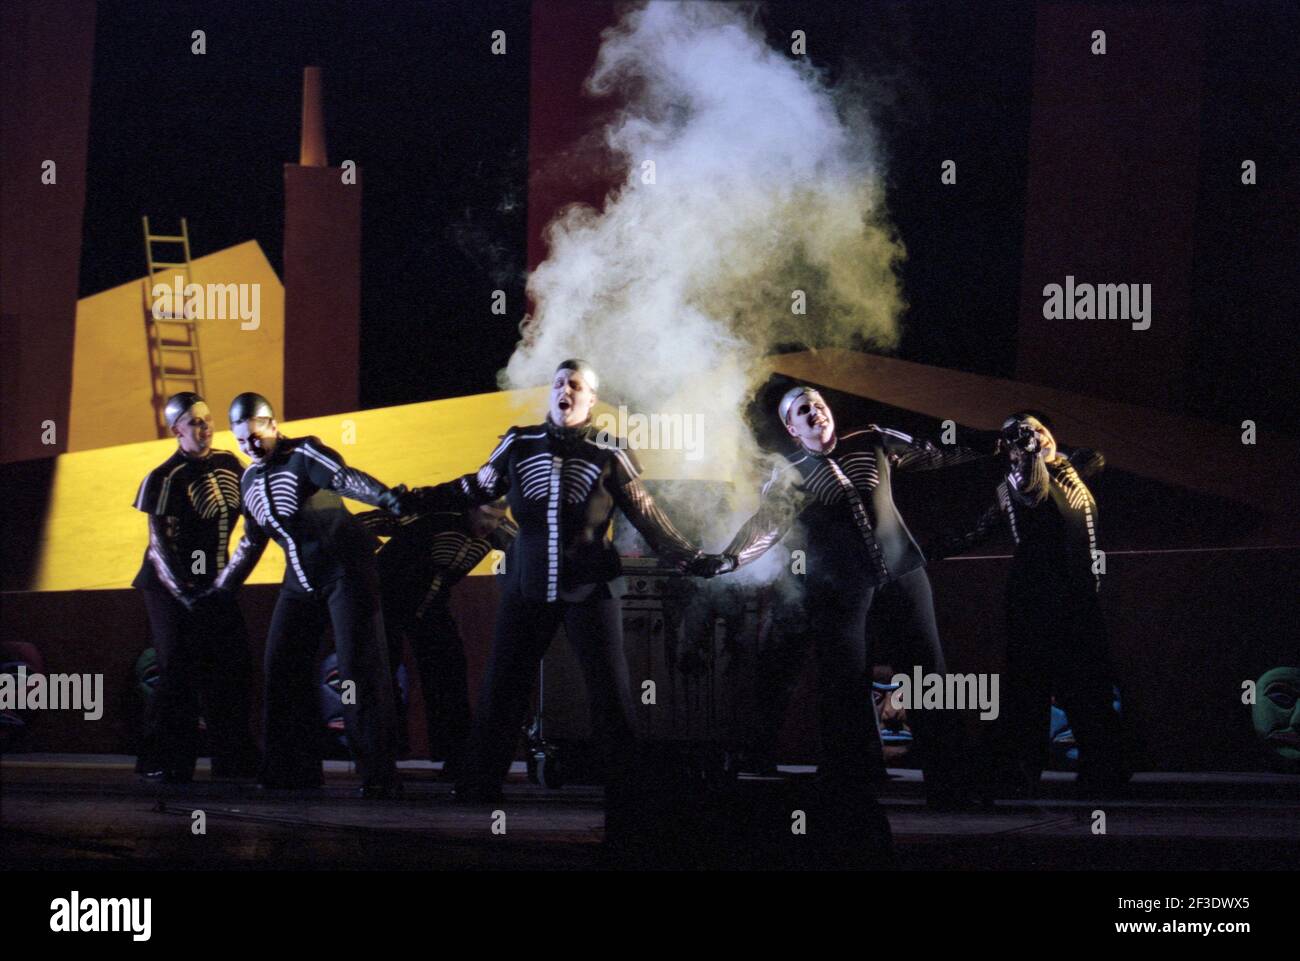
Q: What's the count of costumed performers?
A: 6